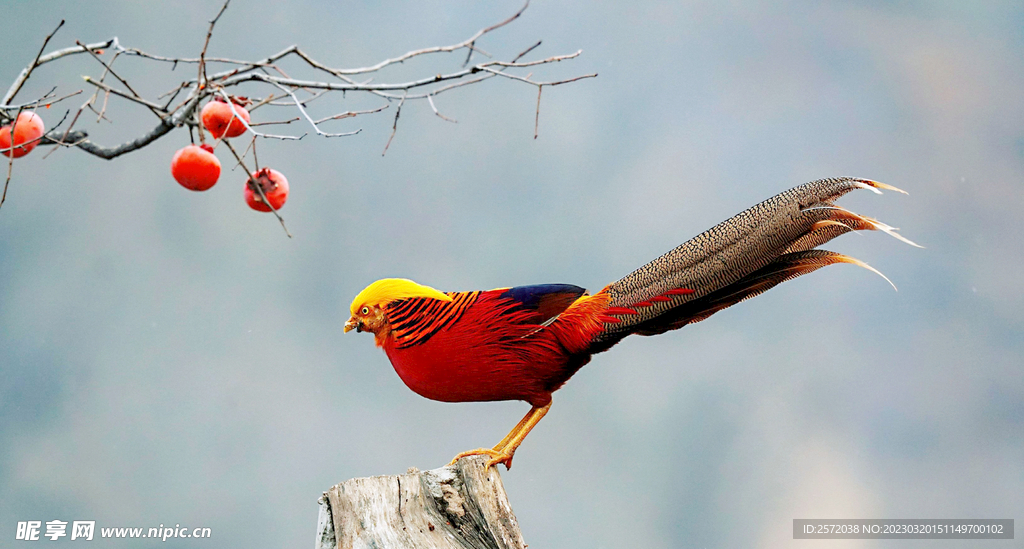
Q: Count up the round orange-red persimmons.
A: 4